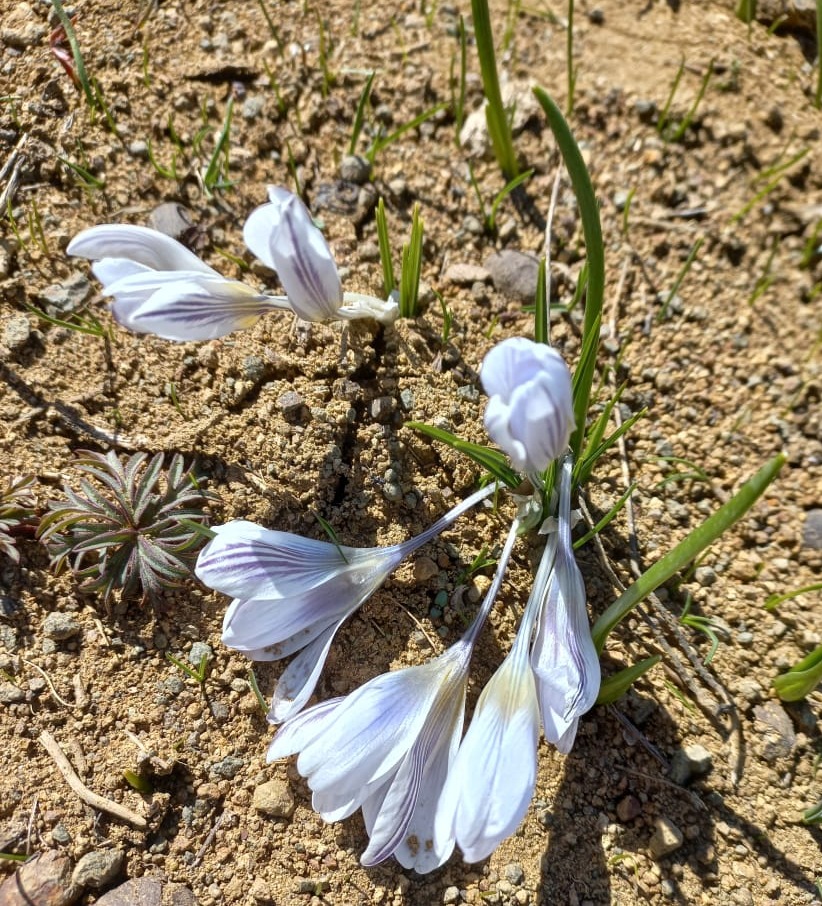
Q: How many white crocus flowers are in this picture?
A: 7